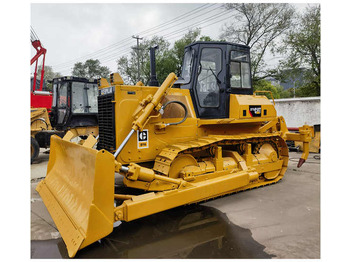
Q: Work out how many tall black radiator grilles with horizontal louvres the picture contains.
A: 1